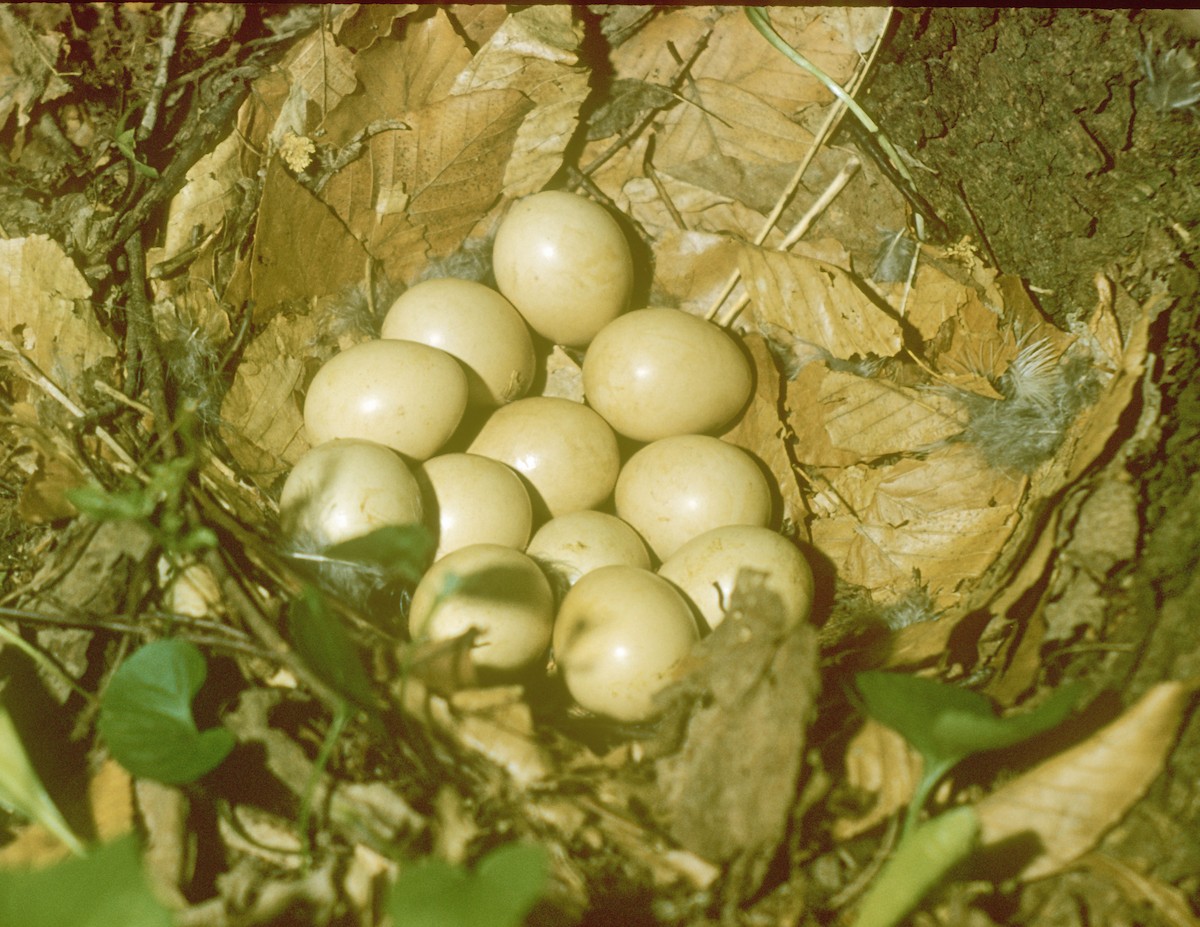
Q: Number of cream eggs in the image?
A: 12